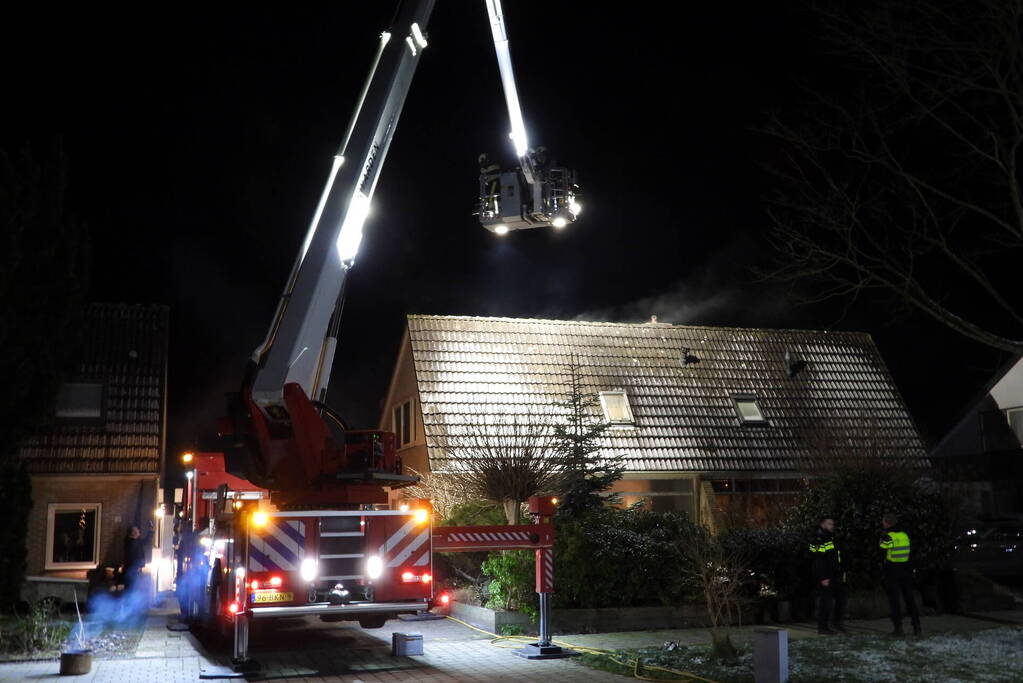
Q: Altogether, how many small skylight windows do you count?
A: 2